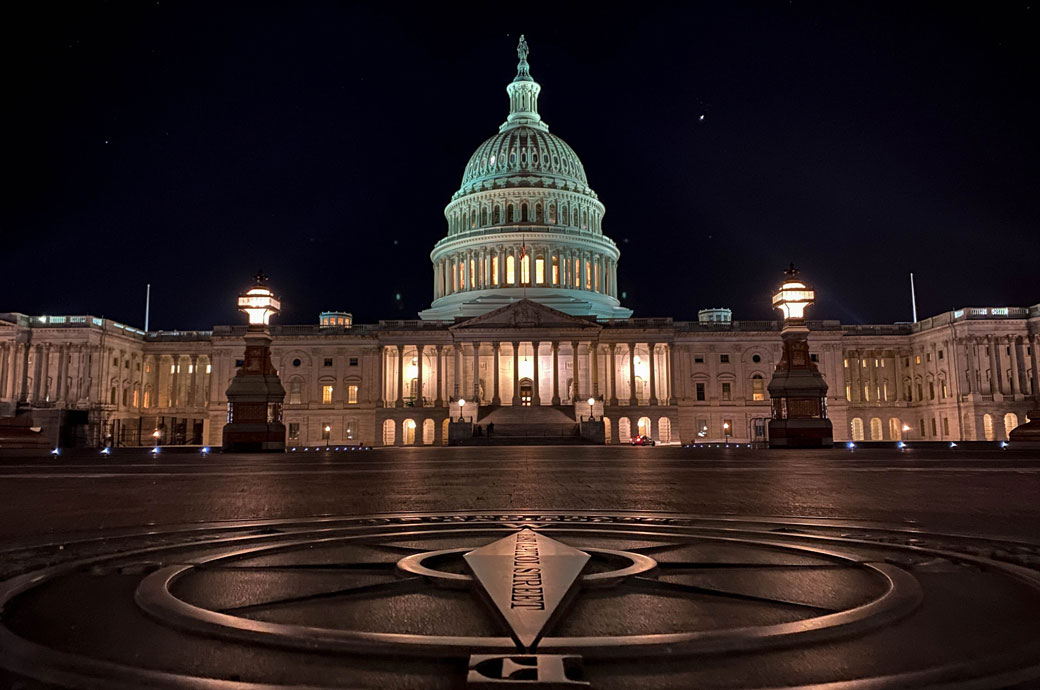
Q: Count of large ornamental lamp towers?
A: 2